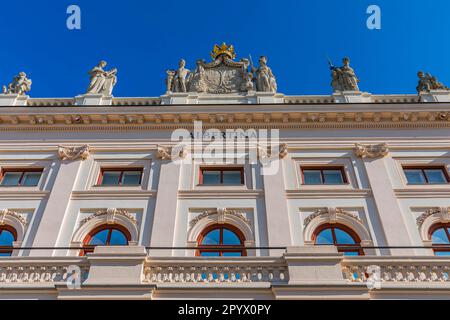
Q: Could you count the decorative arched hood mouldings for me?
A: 5